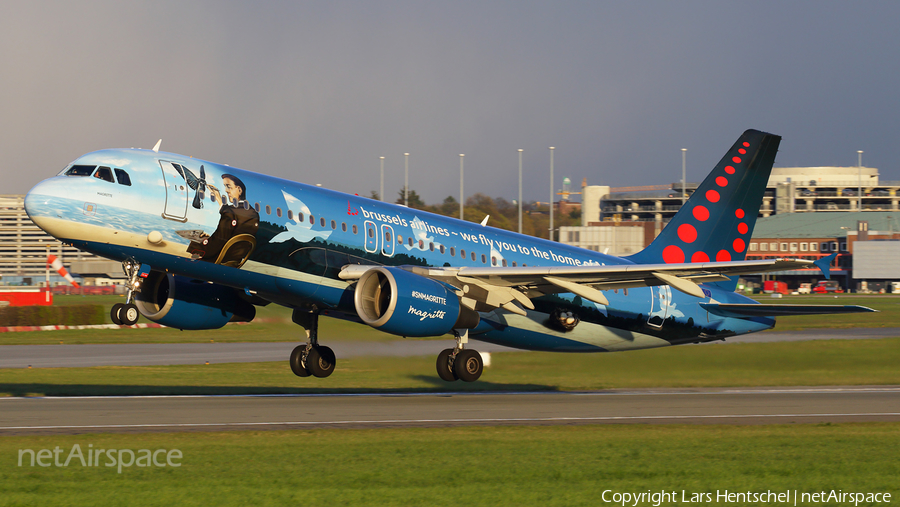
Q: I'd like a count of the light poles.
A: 7